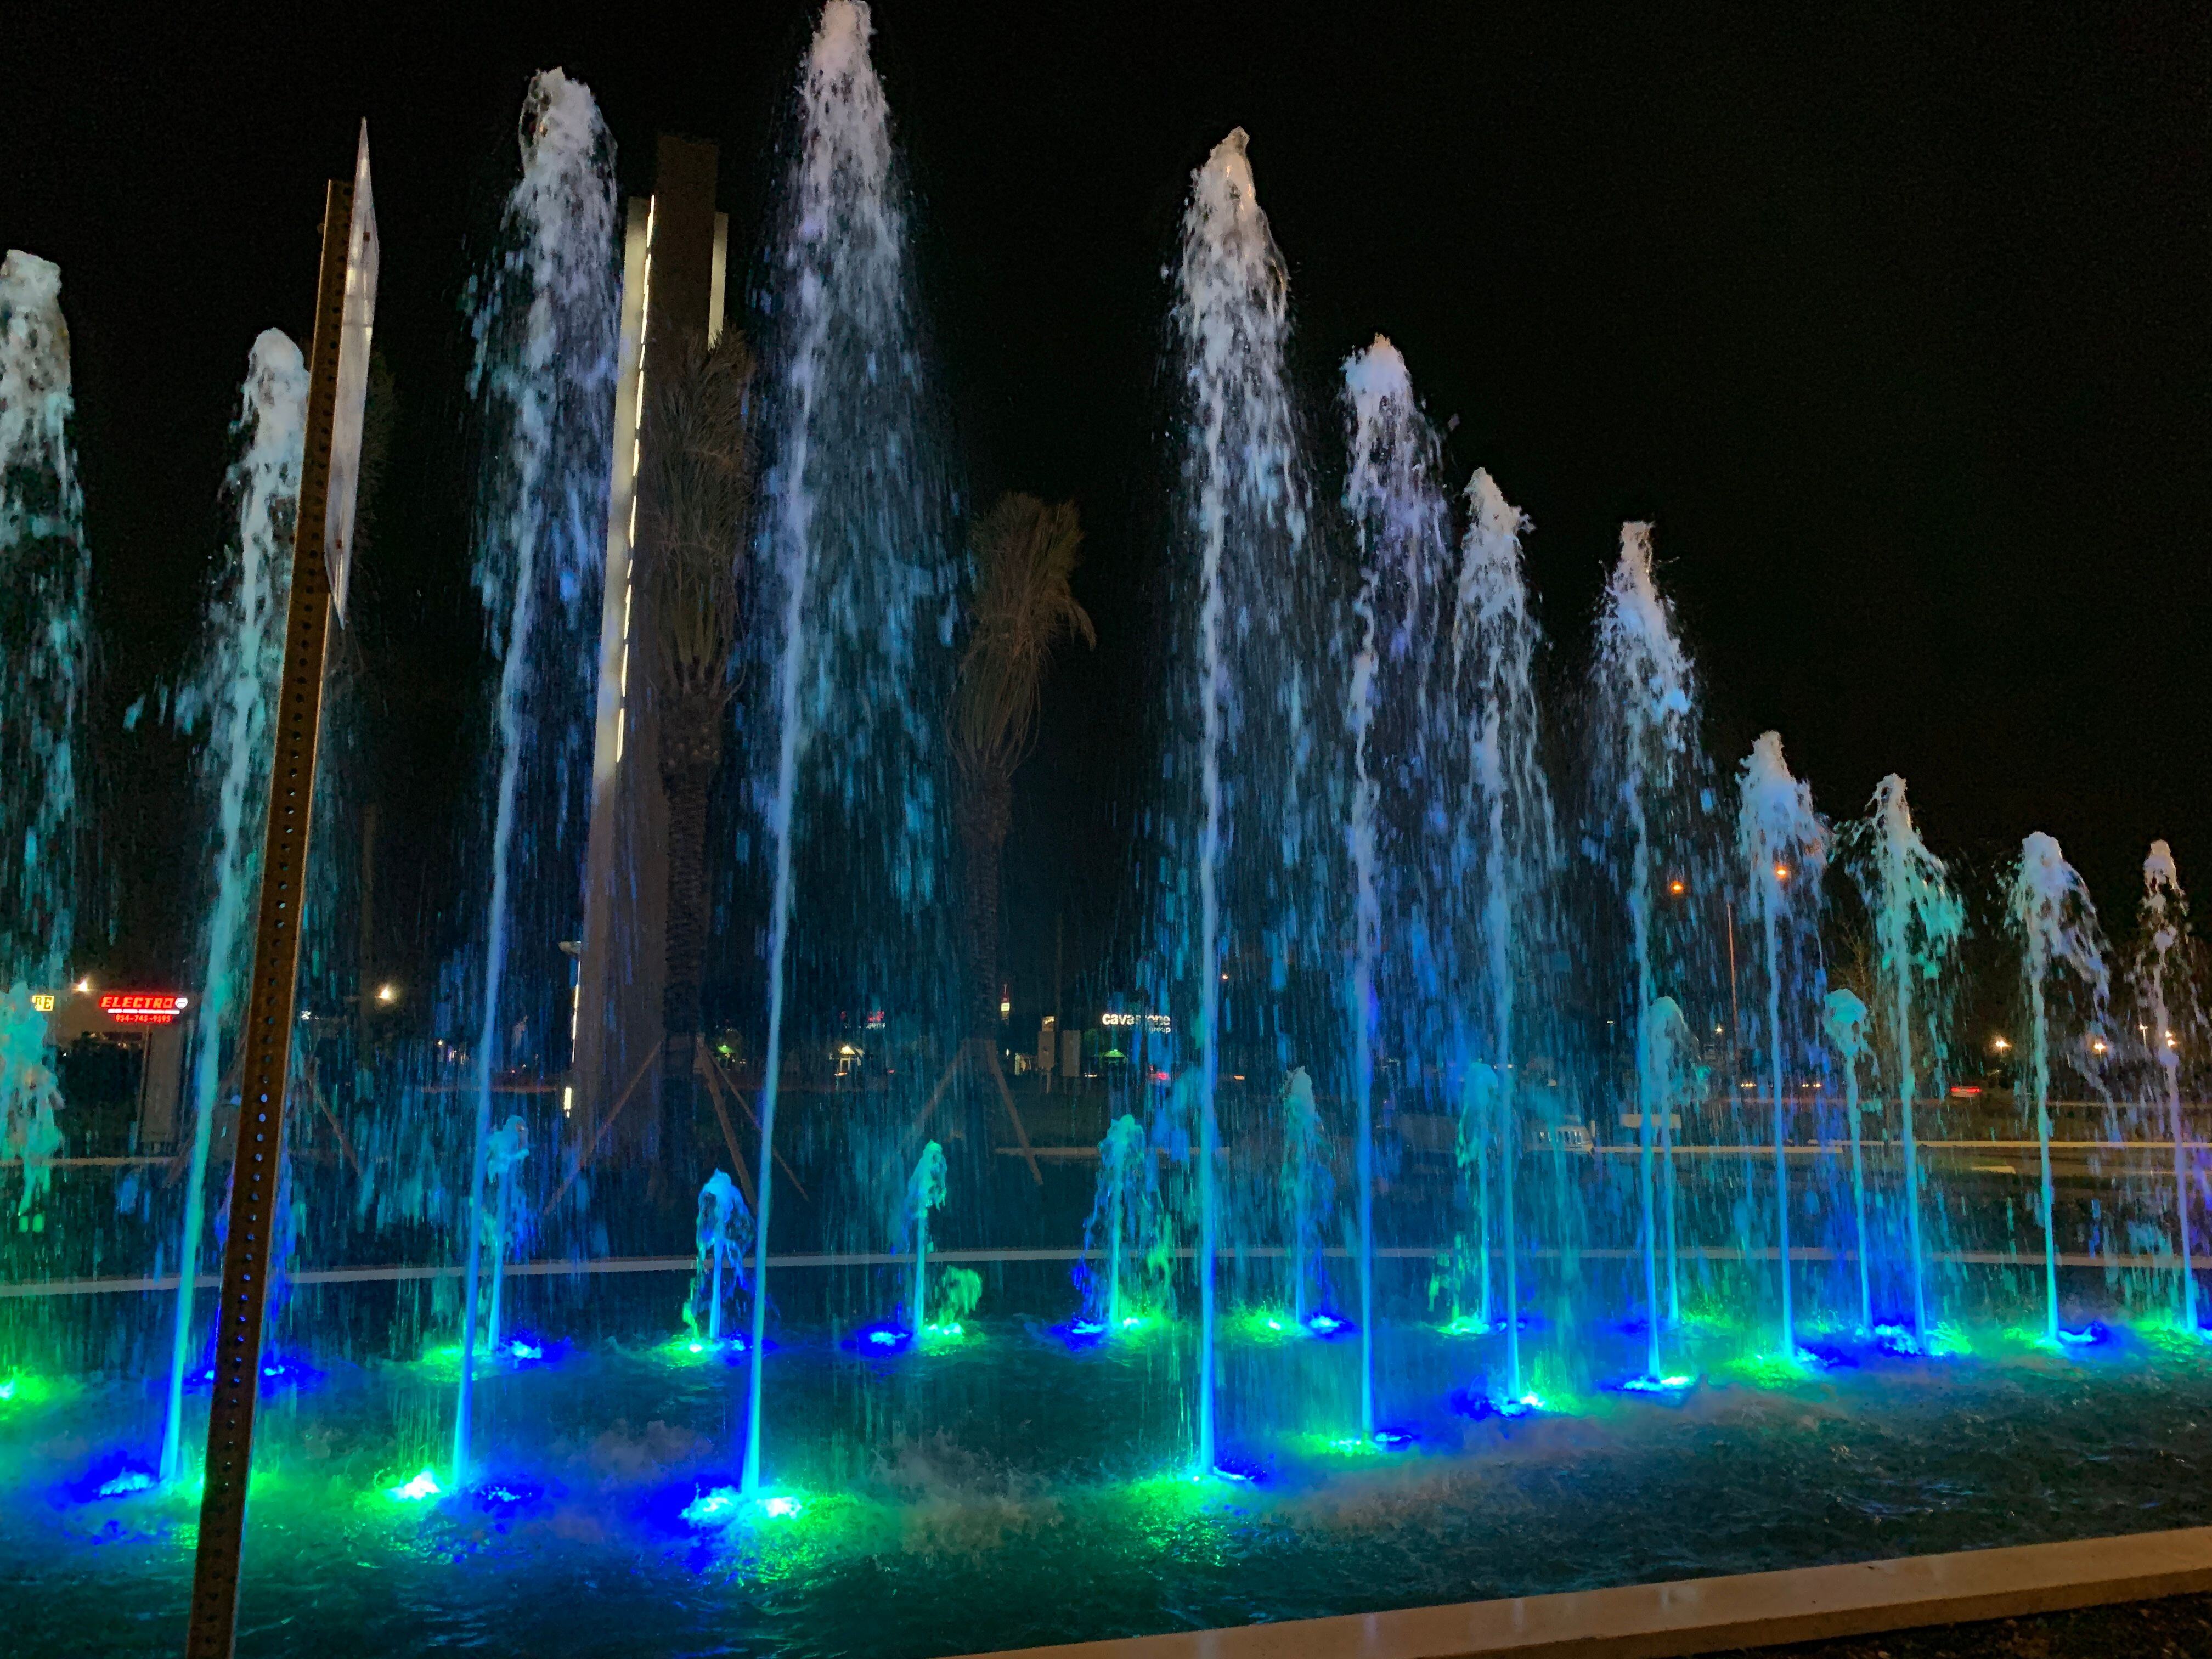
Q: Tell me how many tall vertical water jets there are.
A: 12